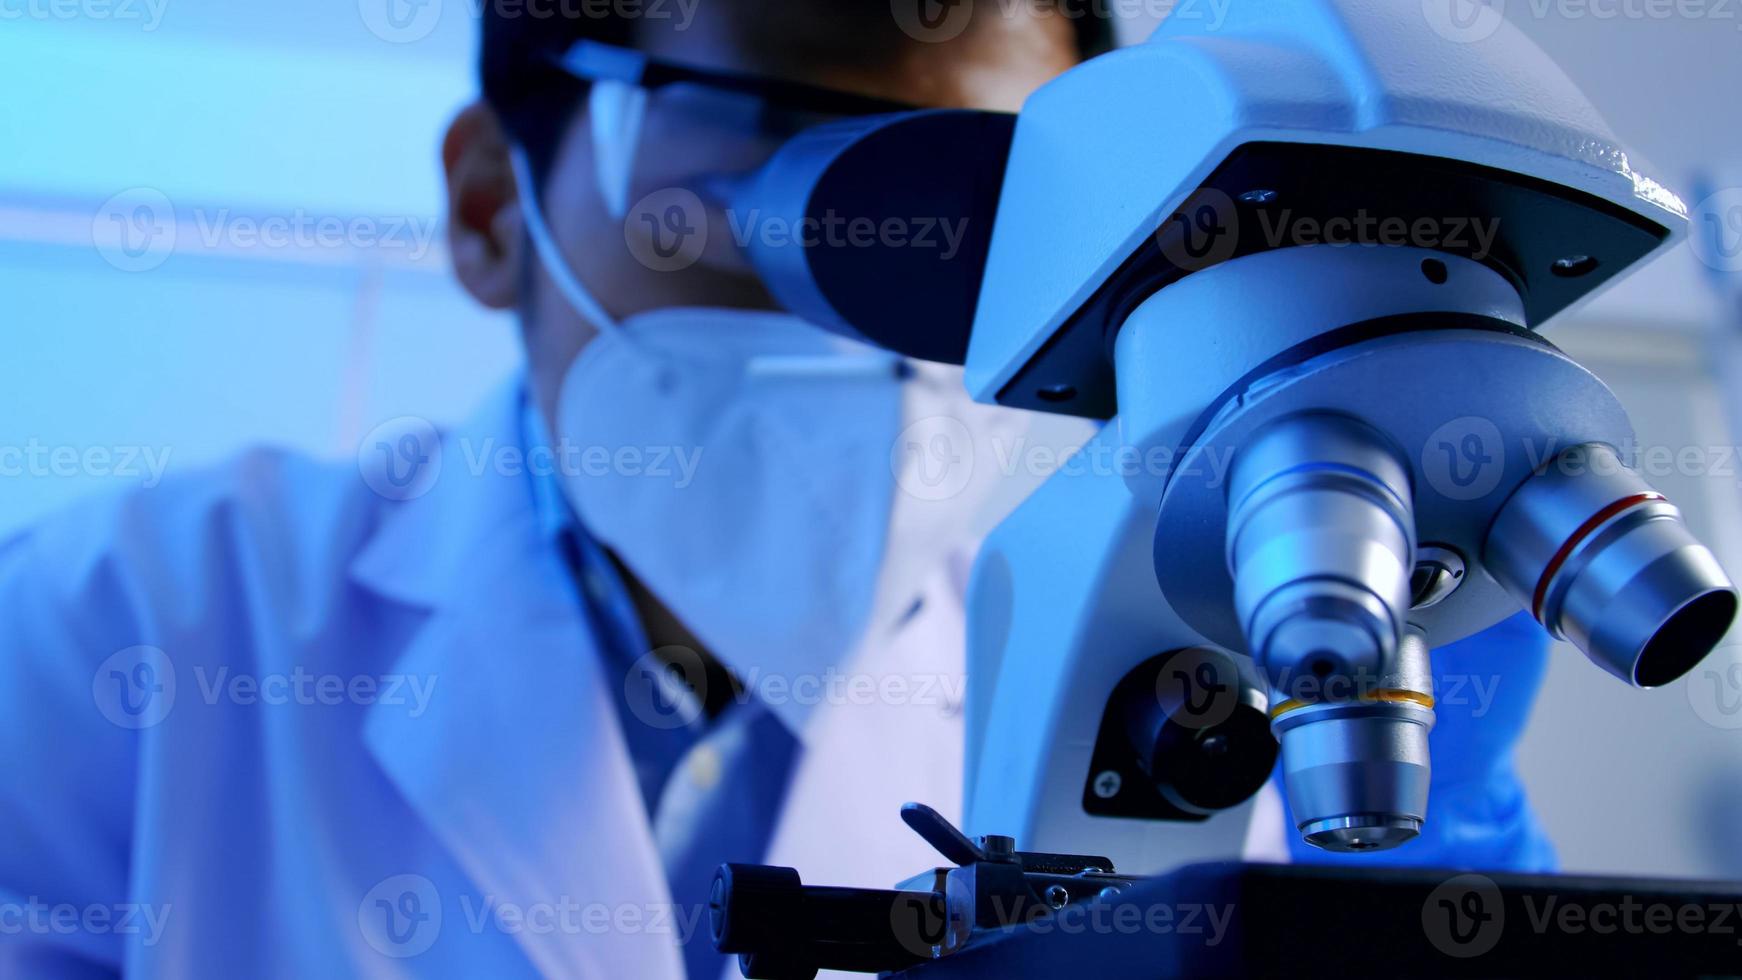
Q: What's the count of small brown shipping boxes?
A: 0